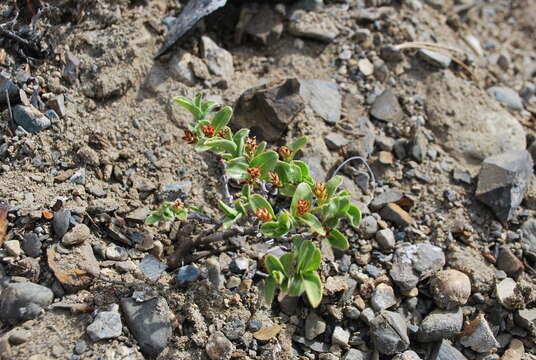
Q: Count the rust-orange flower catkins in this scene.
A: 11